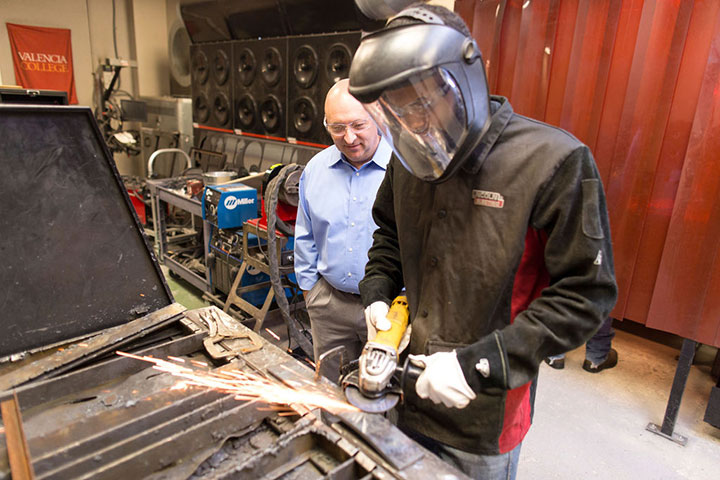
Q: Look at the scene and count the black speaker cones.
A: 11